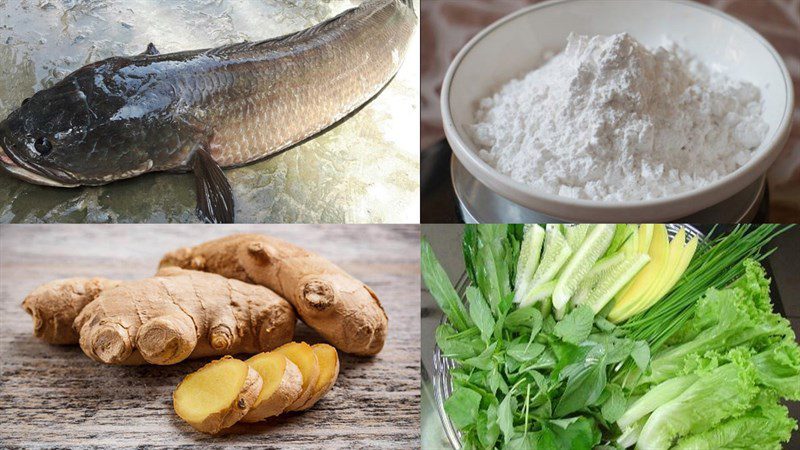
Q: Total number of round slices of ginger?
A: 4